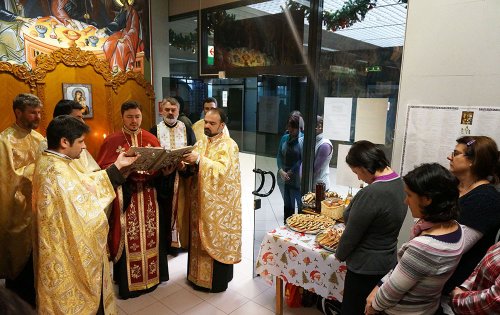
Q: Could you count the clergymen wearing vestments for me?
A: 7